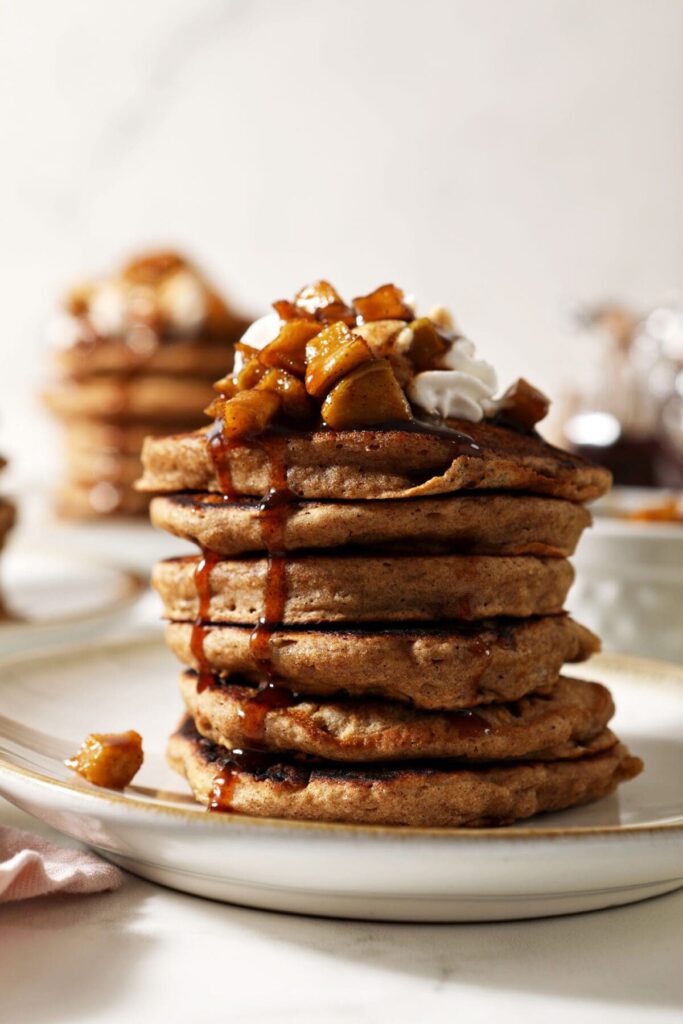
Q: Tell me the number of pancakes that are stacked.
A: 6